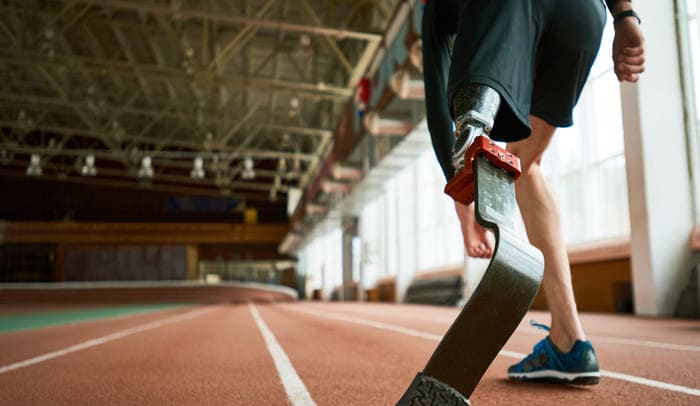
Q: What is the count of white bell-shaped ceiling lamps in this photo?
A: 5